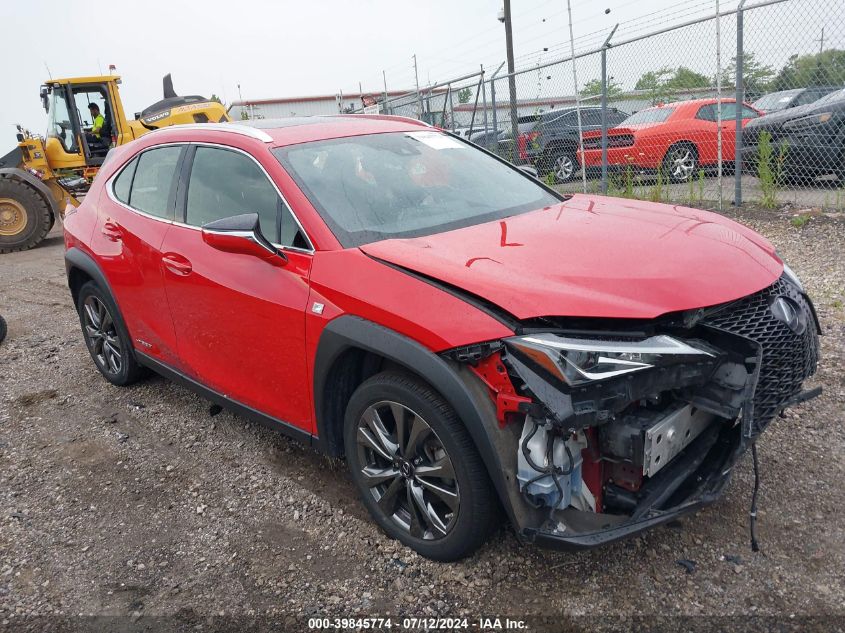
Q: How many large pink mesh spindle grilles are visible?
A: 0